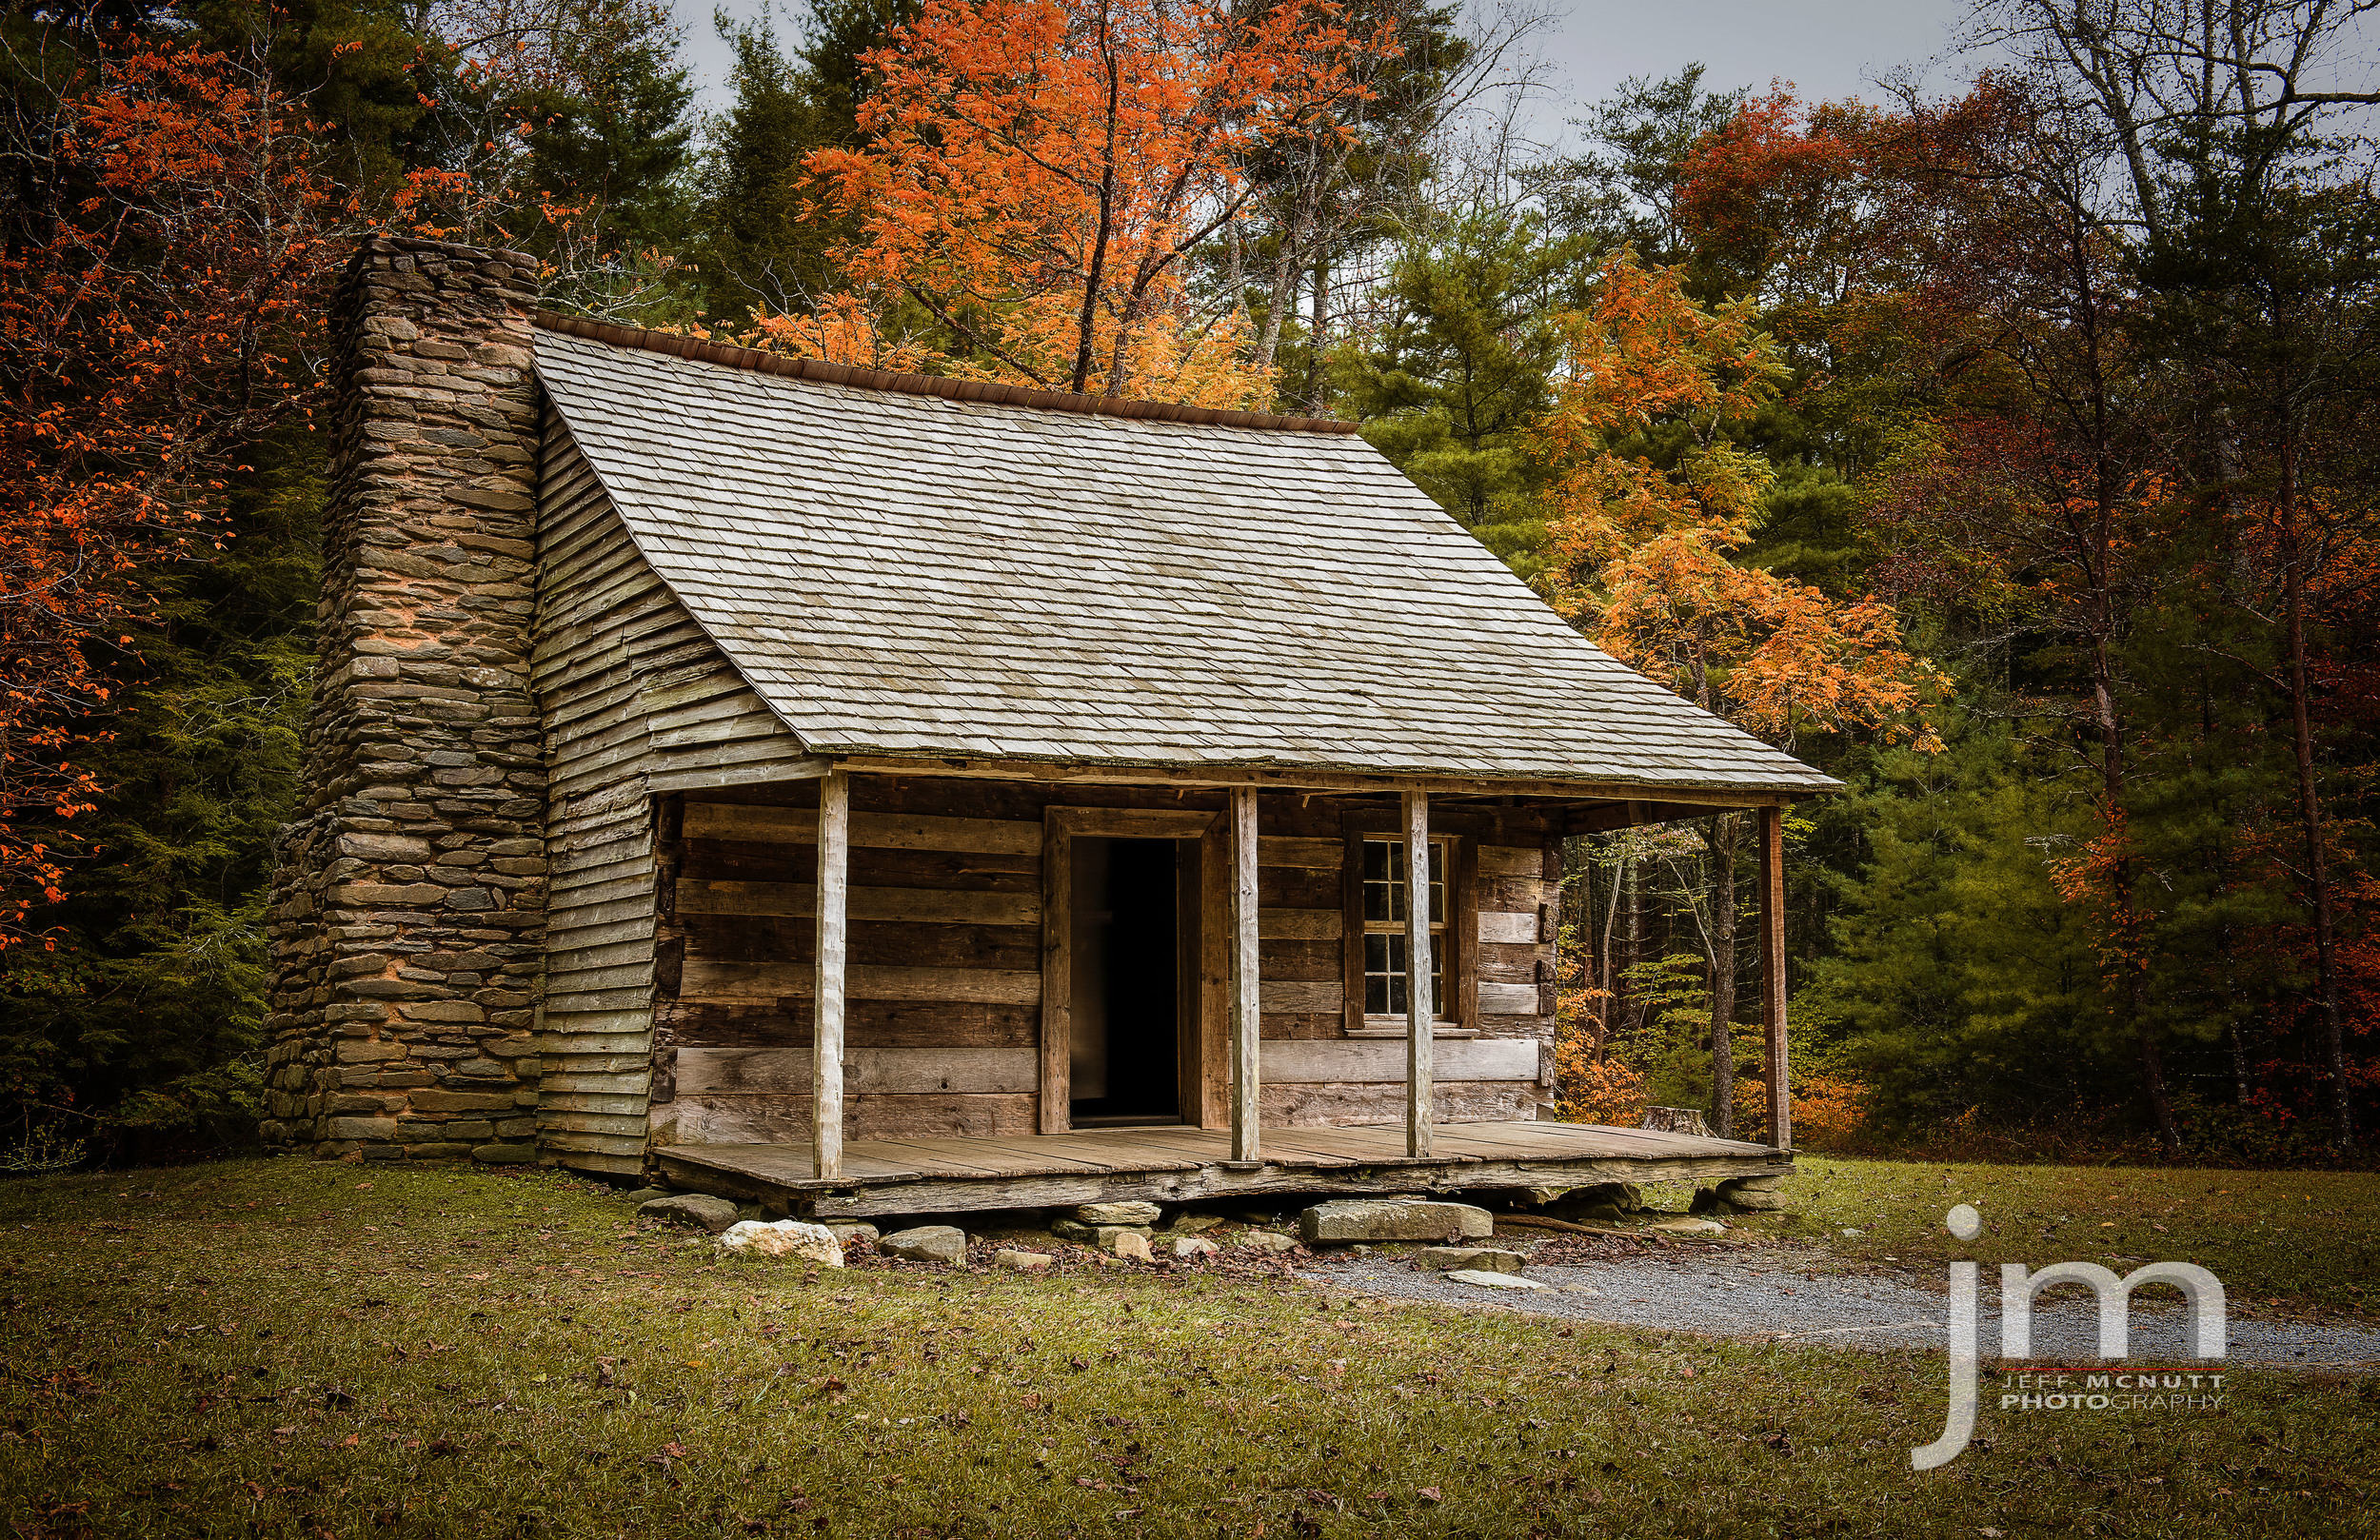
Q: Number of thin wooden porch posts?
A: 4